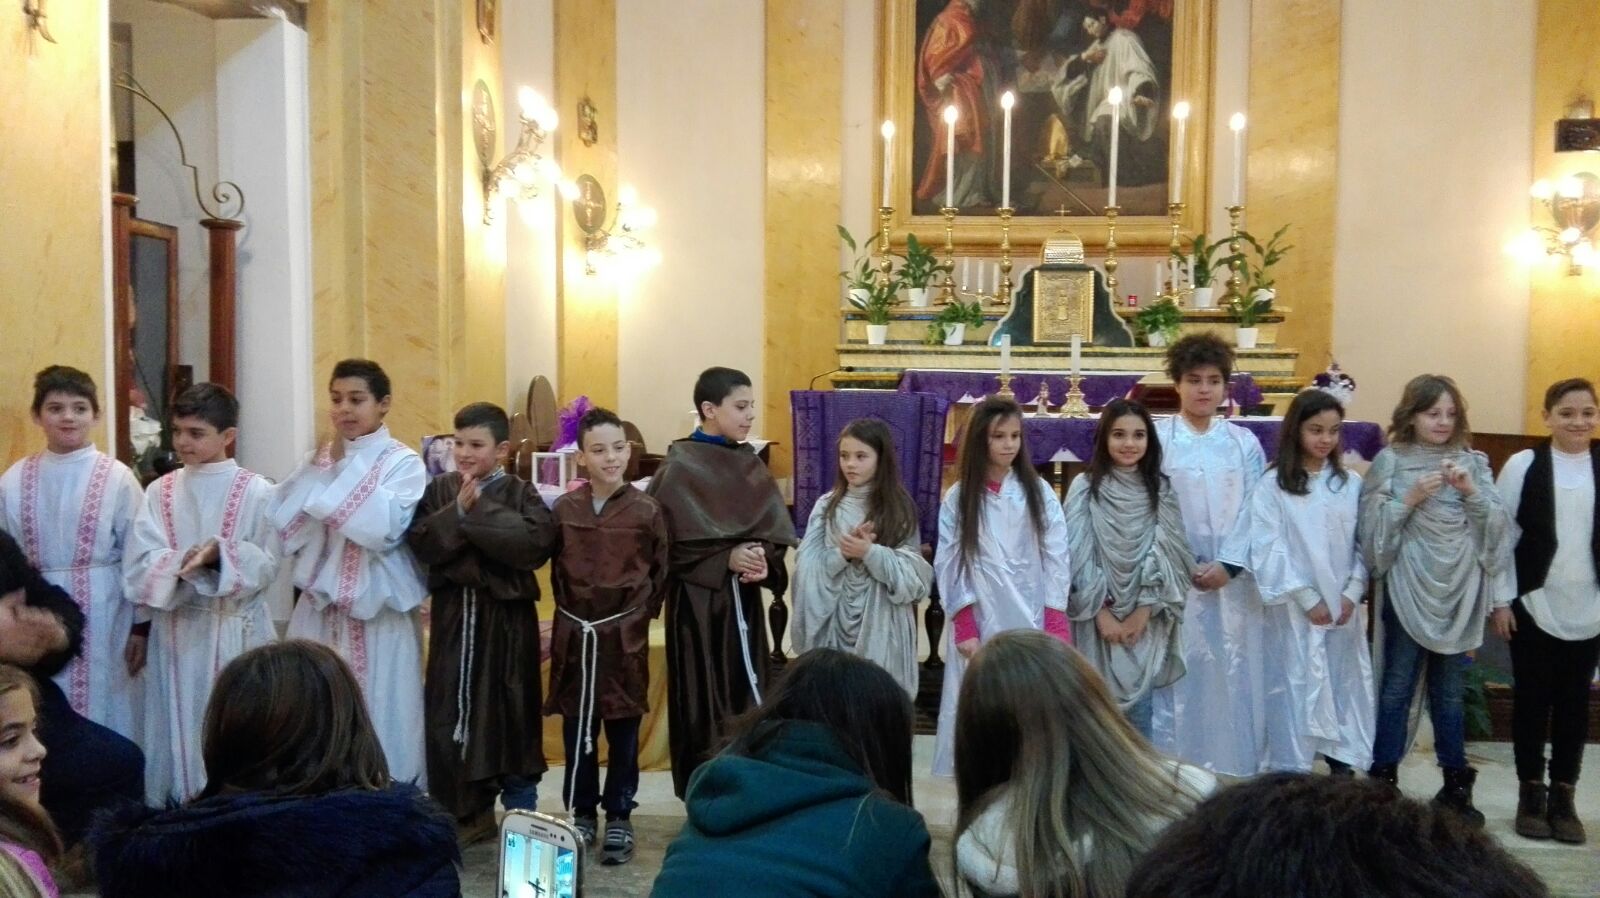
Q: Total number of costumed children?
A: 13